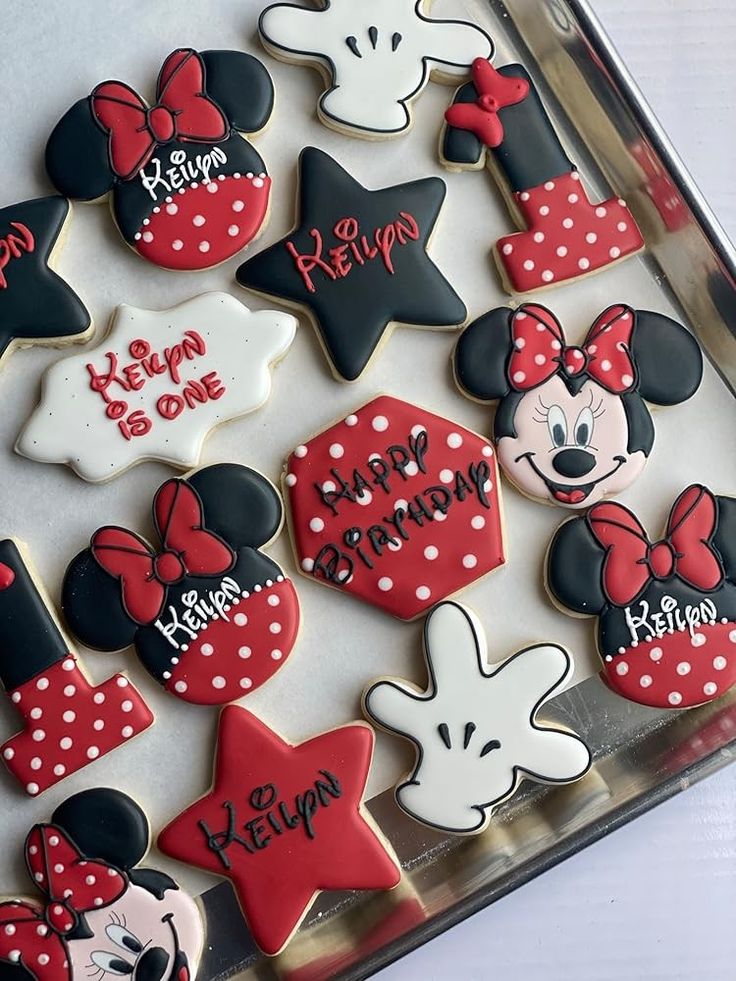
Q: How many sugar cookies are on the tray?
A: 14